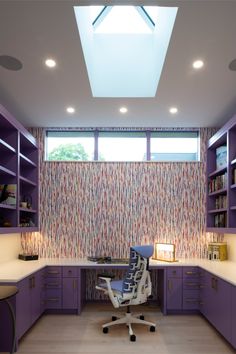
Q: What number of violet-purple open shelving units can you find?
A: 2